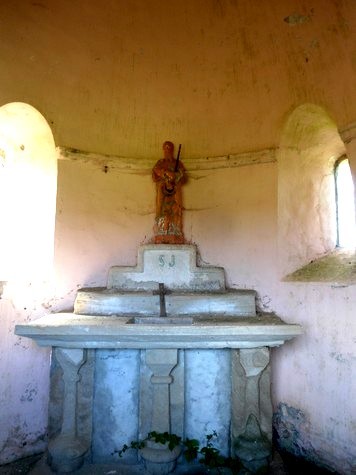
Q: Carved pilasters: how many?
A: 3